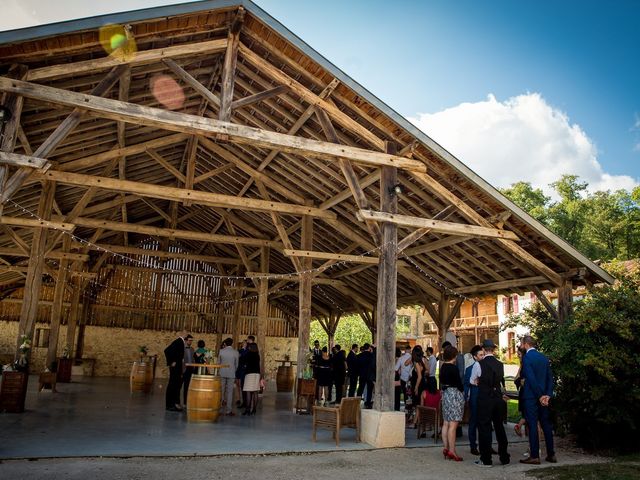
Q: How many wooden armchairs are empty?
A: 1